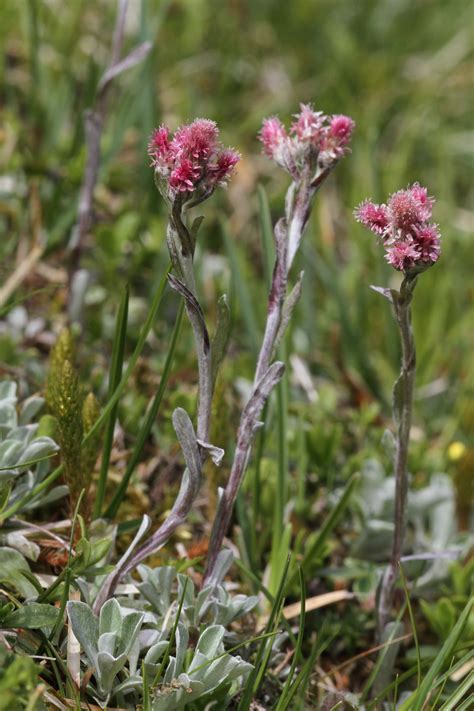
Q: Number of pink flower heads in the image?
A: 3